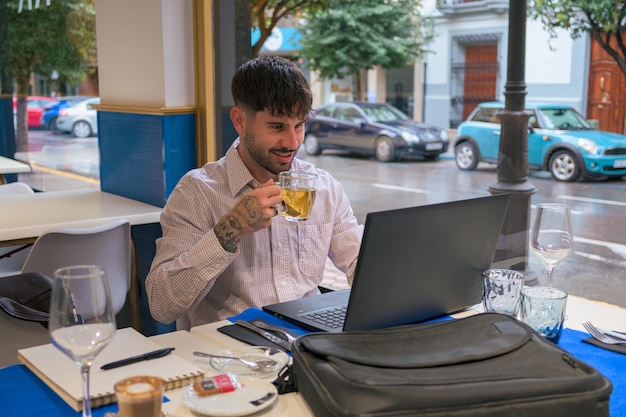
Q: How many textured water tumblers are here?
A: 2